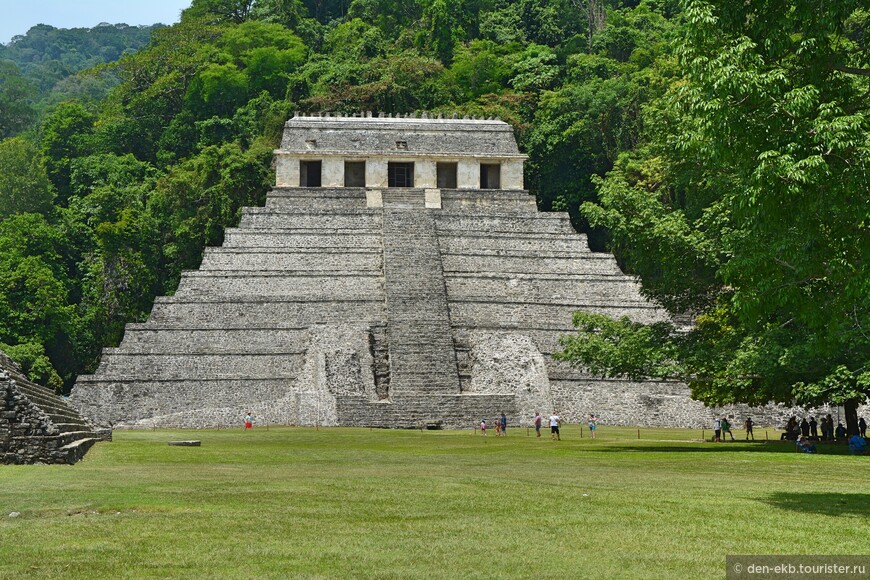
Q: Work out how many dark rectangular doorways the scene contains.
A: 5